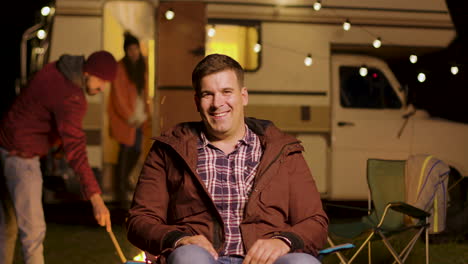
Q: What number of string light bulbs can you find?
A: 13